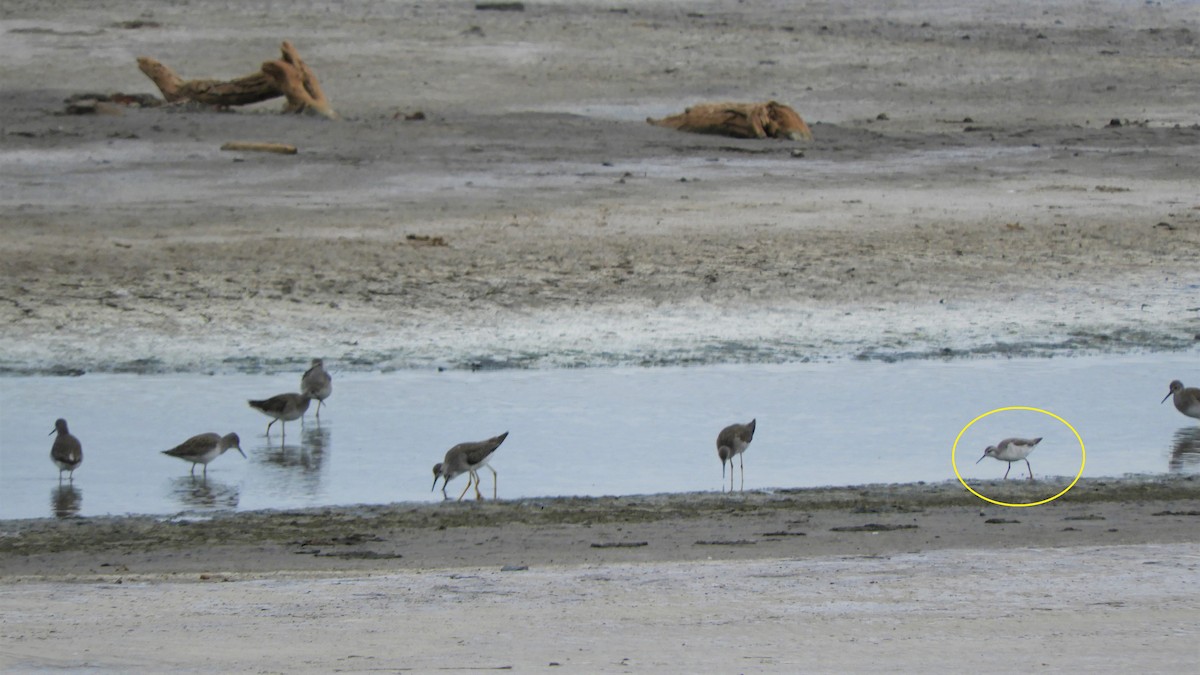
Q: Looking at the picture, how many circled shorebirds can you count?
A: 1